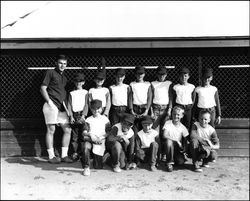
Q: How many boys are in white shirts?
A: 12